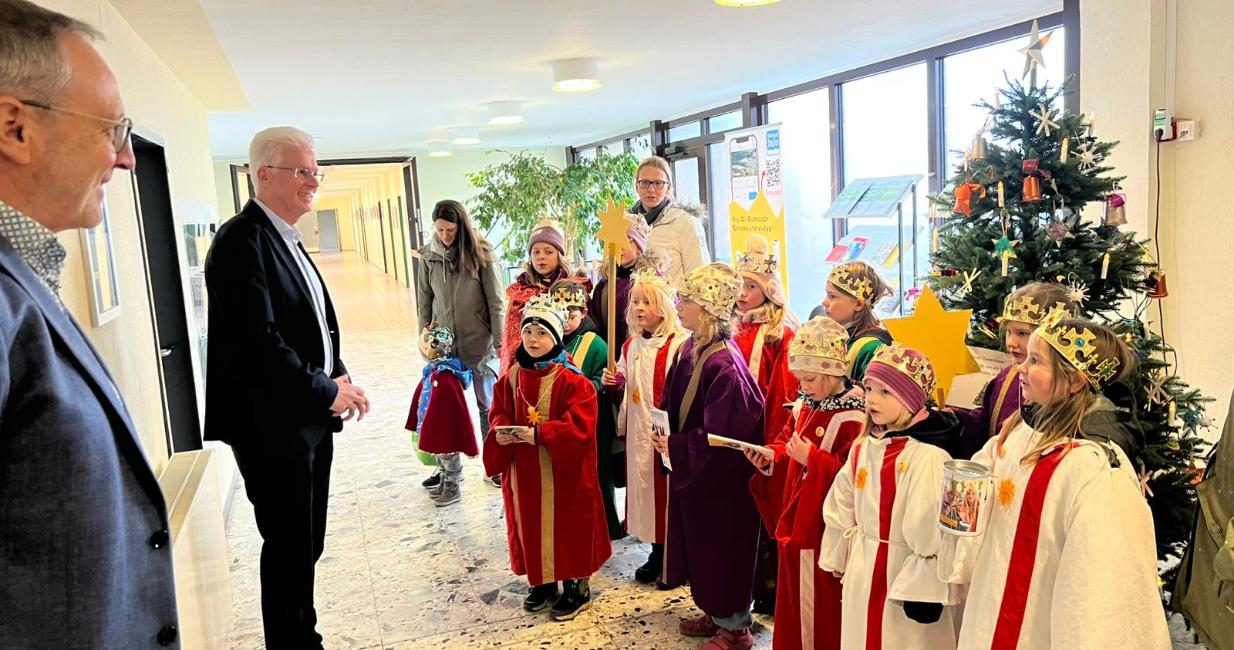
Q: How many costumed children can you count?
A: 13